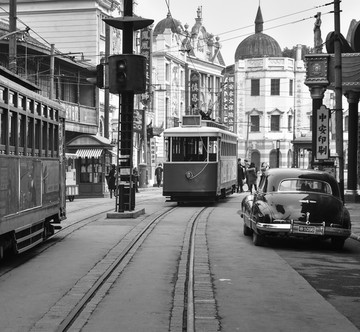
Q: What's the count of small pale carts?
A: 1